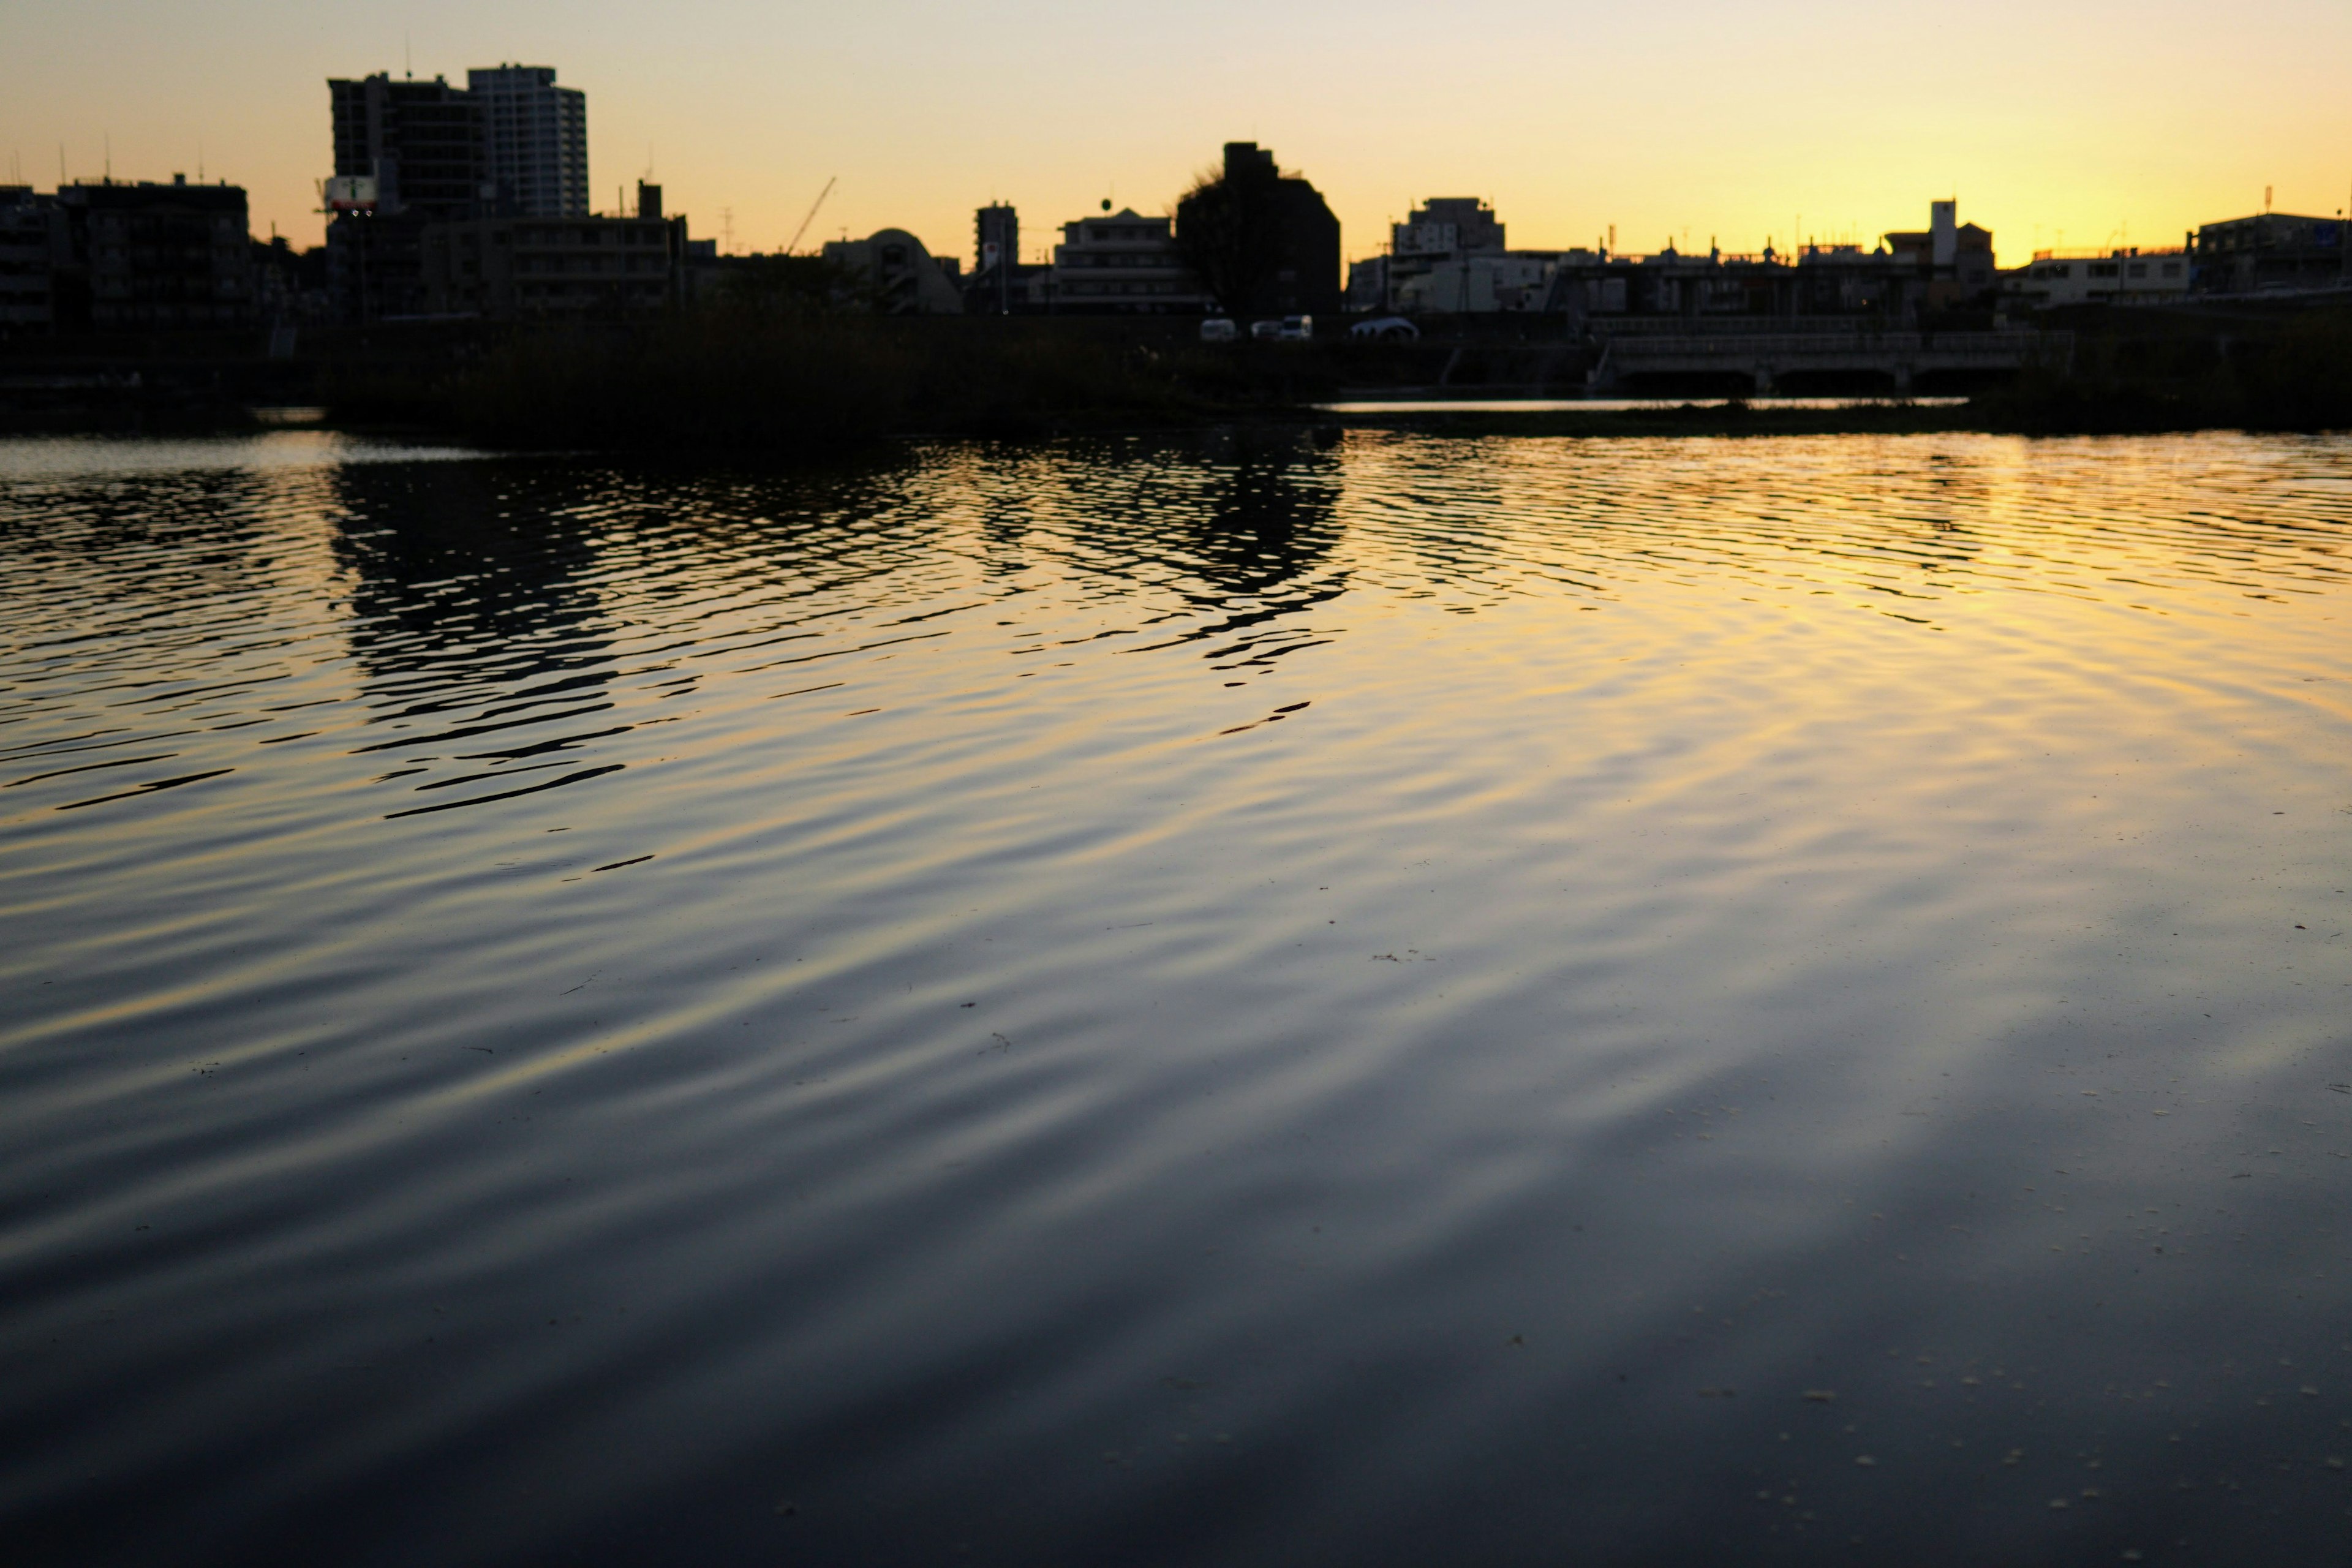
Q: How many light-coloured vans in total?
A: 3